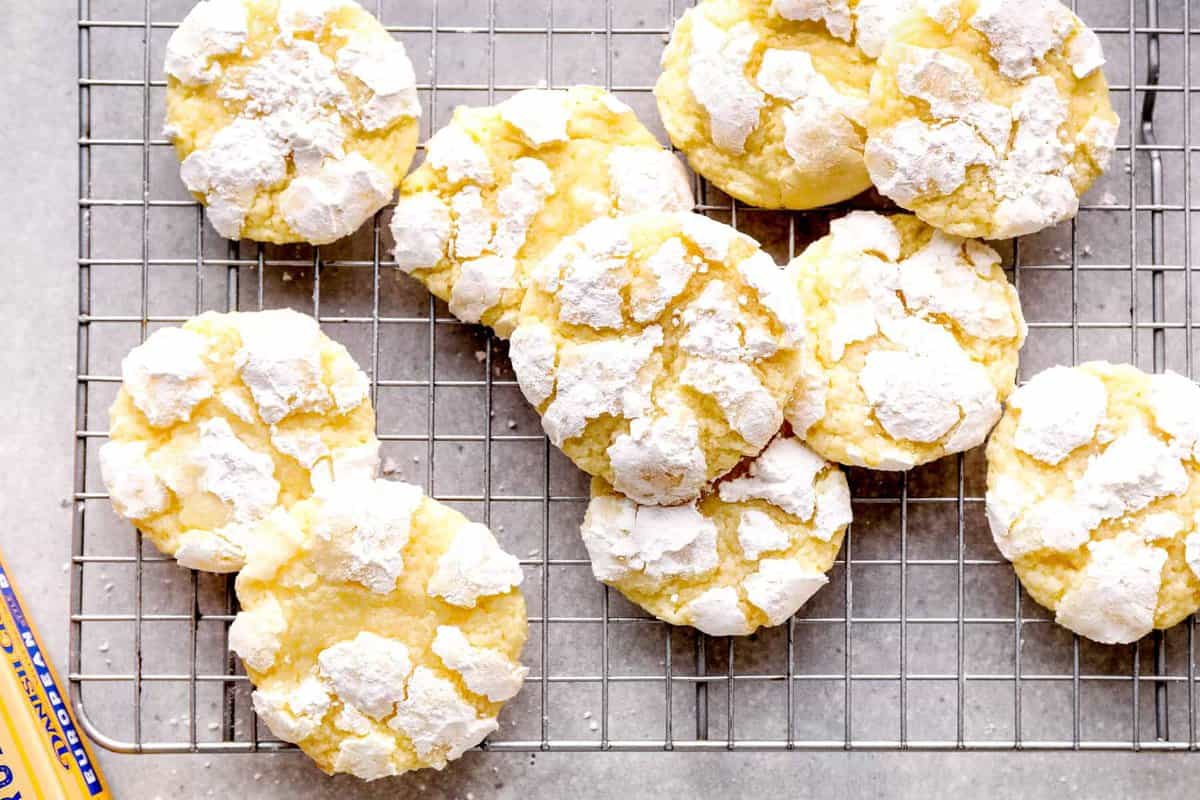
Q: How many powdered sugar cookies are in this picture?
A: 10